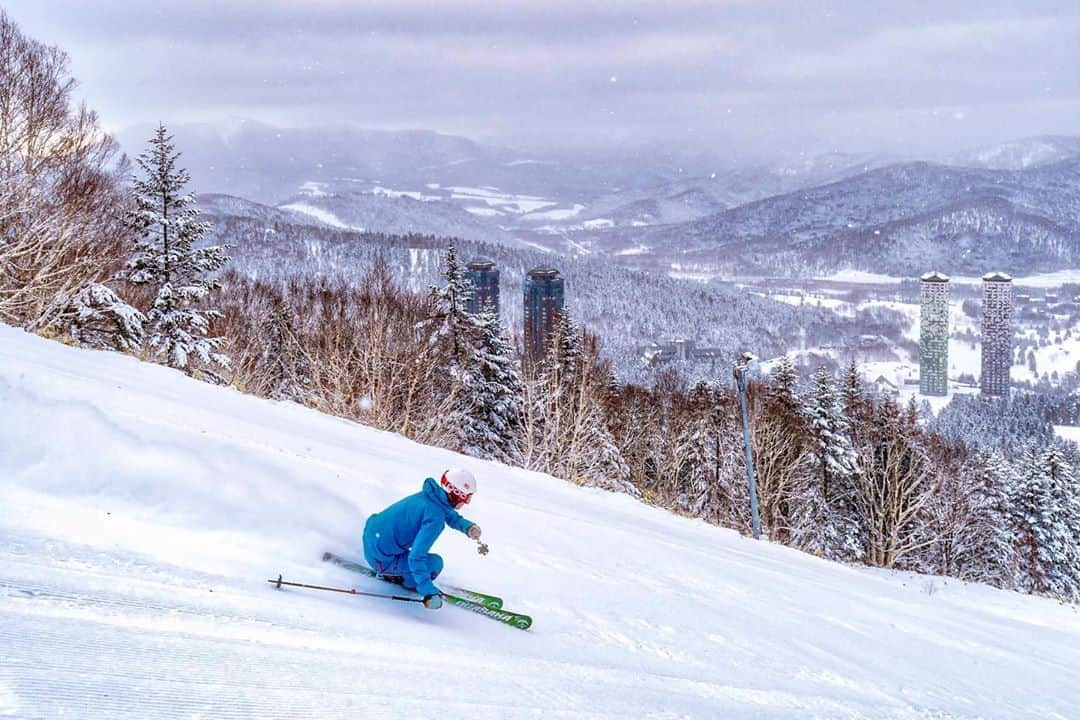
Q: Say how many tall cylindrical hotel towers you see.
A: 4